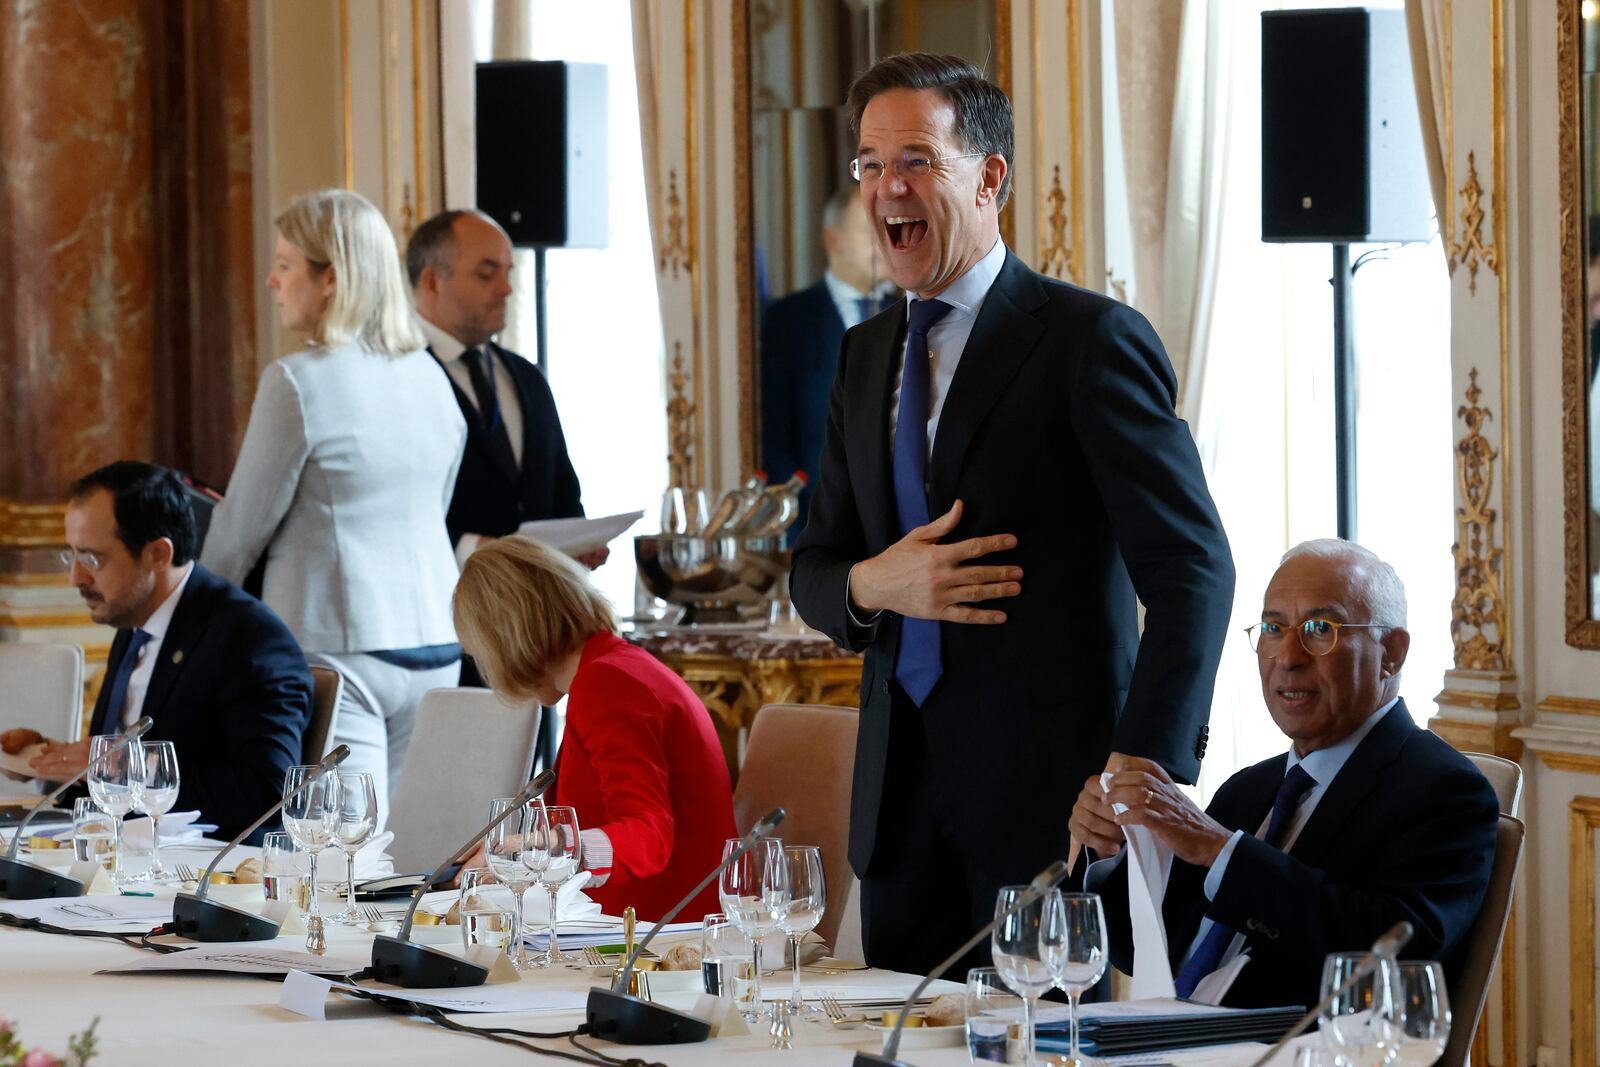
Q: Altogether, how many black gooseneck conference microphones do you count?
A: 6